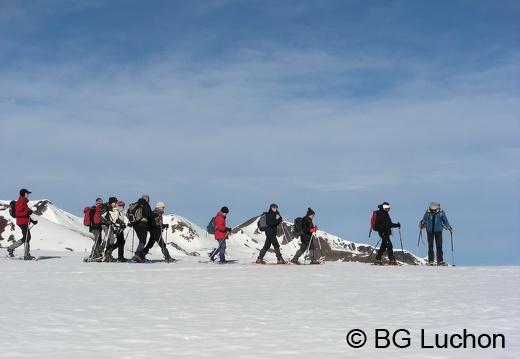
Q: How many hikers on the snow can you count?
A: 11